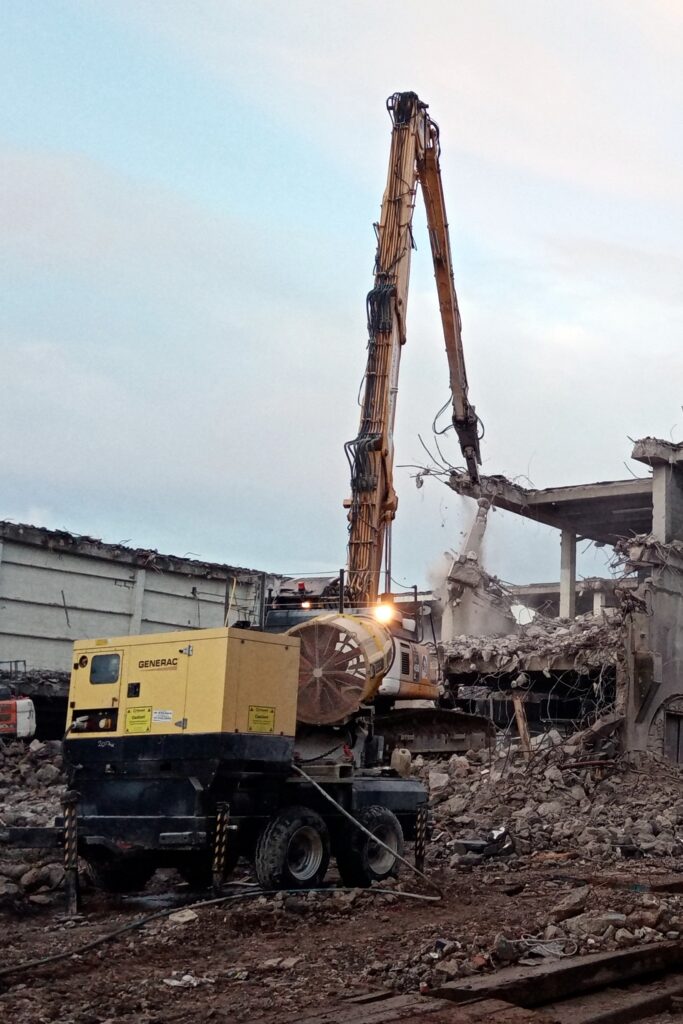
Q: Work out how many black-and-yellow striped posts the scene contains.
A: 3